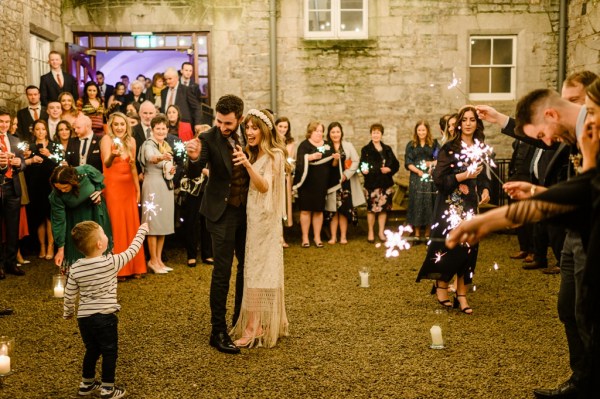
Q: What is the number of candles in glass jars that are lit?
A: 2